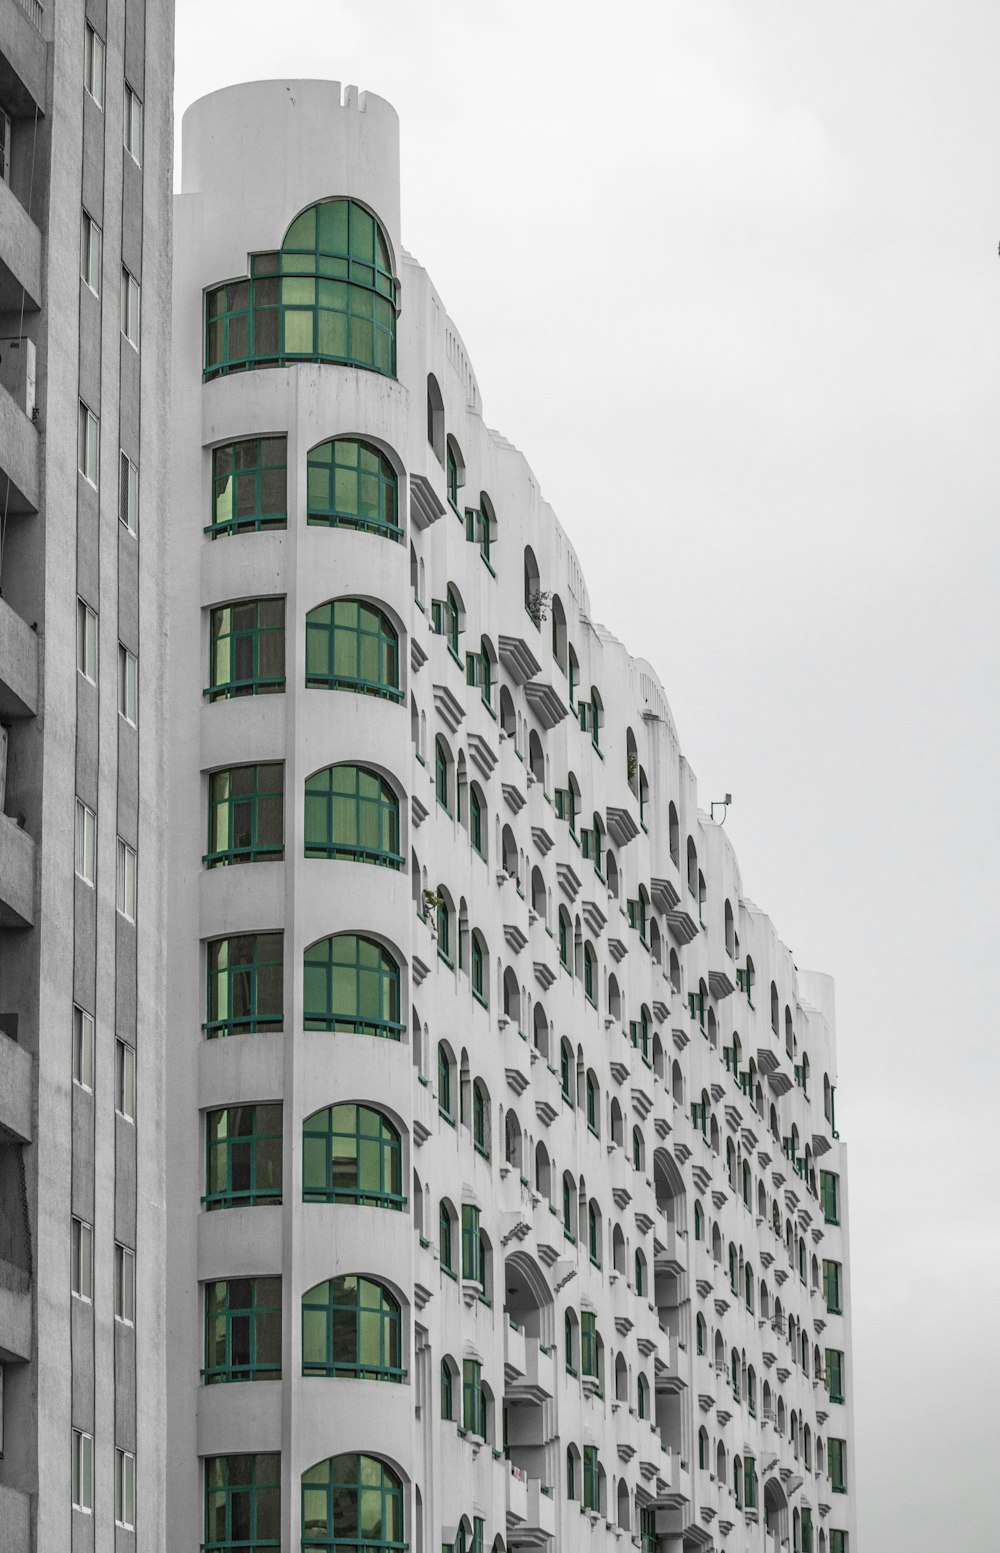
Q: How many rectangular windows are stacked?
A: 7